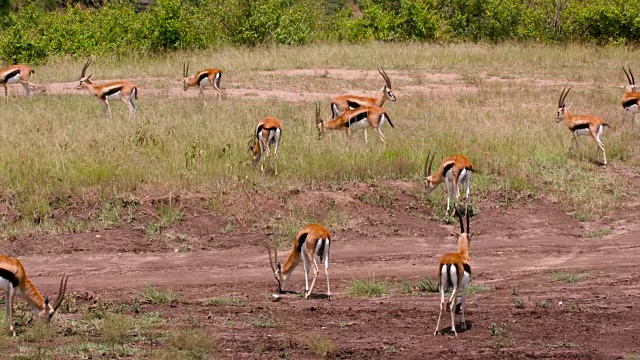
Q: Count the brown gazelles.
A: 12